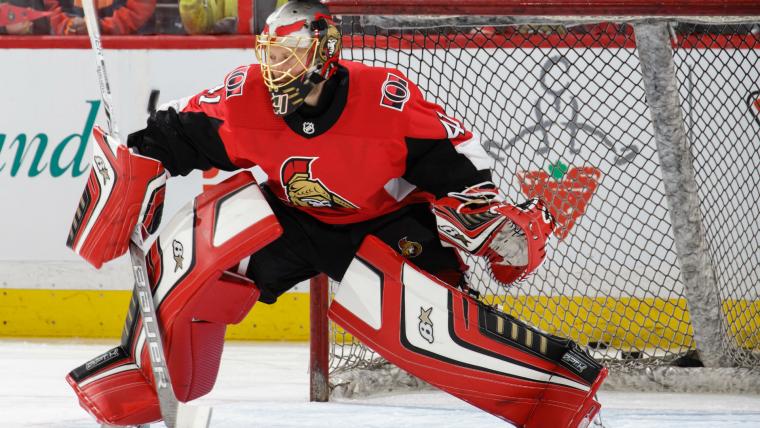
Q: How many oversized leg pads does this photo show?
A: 2